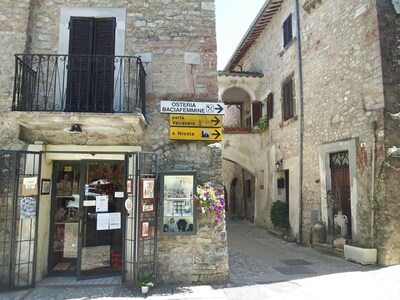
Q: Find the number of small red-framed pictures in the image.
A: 4